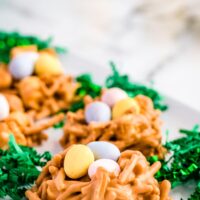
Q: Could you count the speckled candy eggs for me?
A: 9